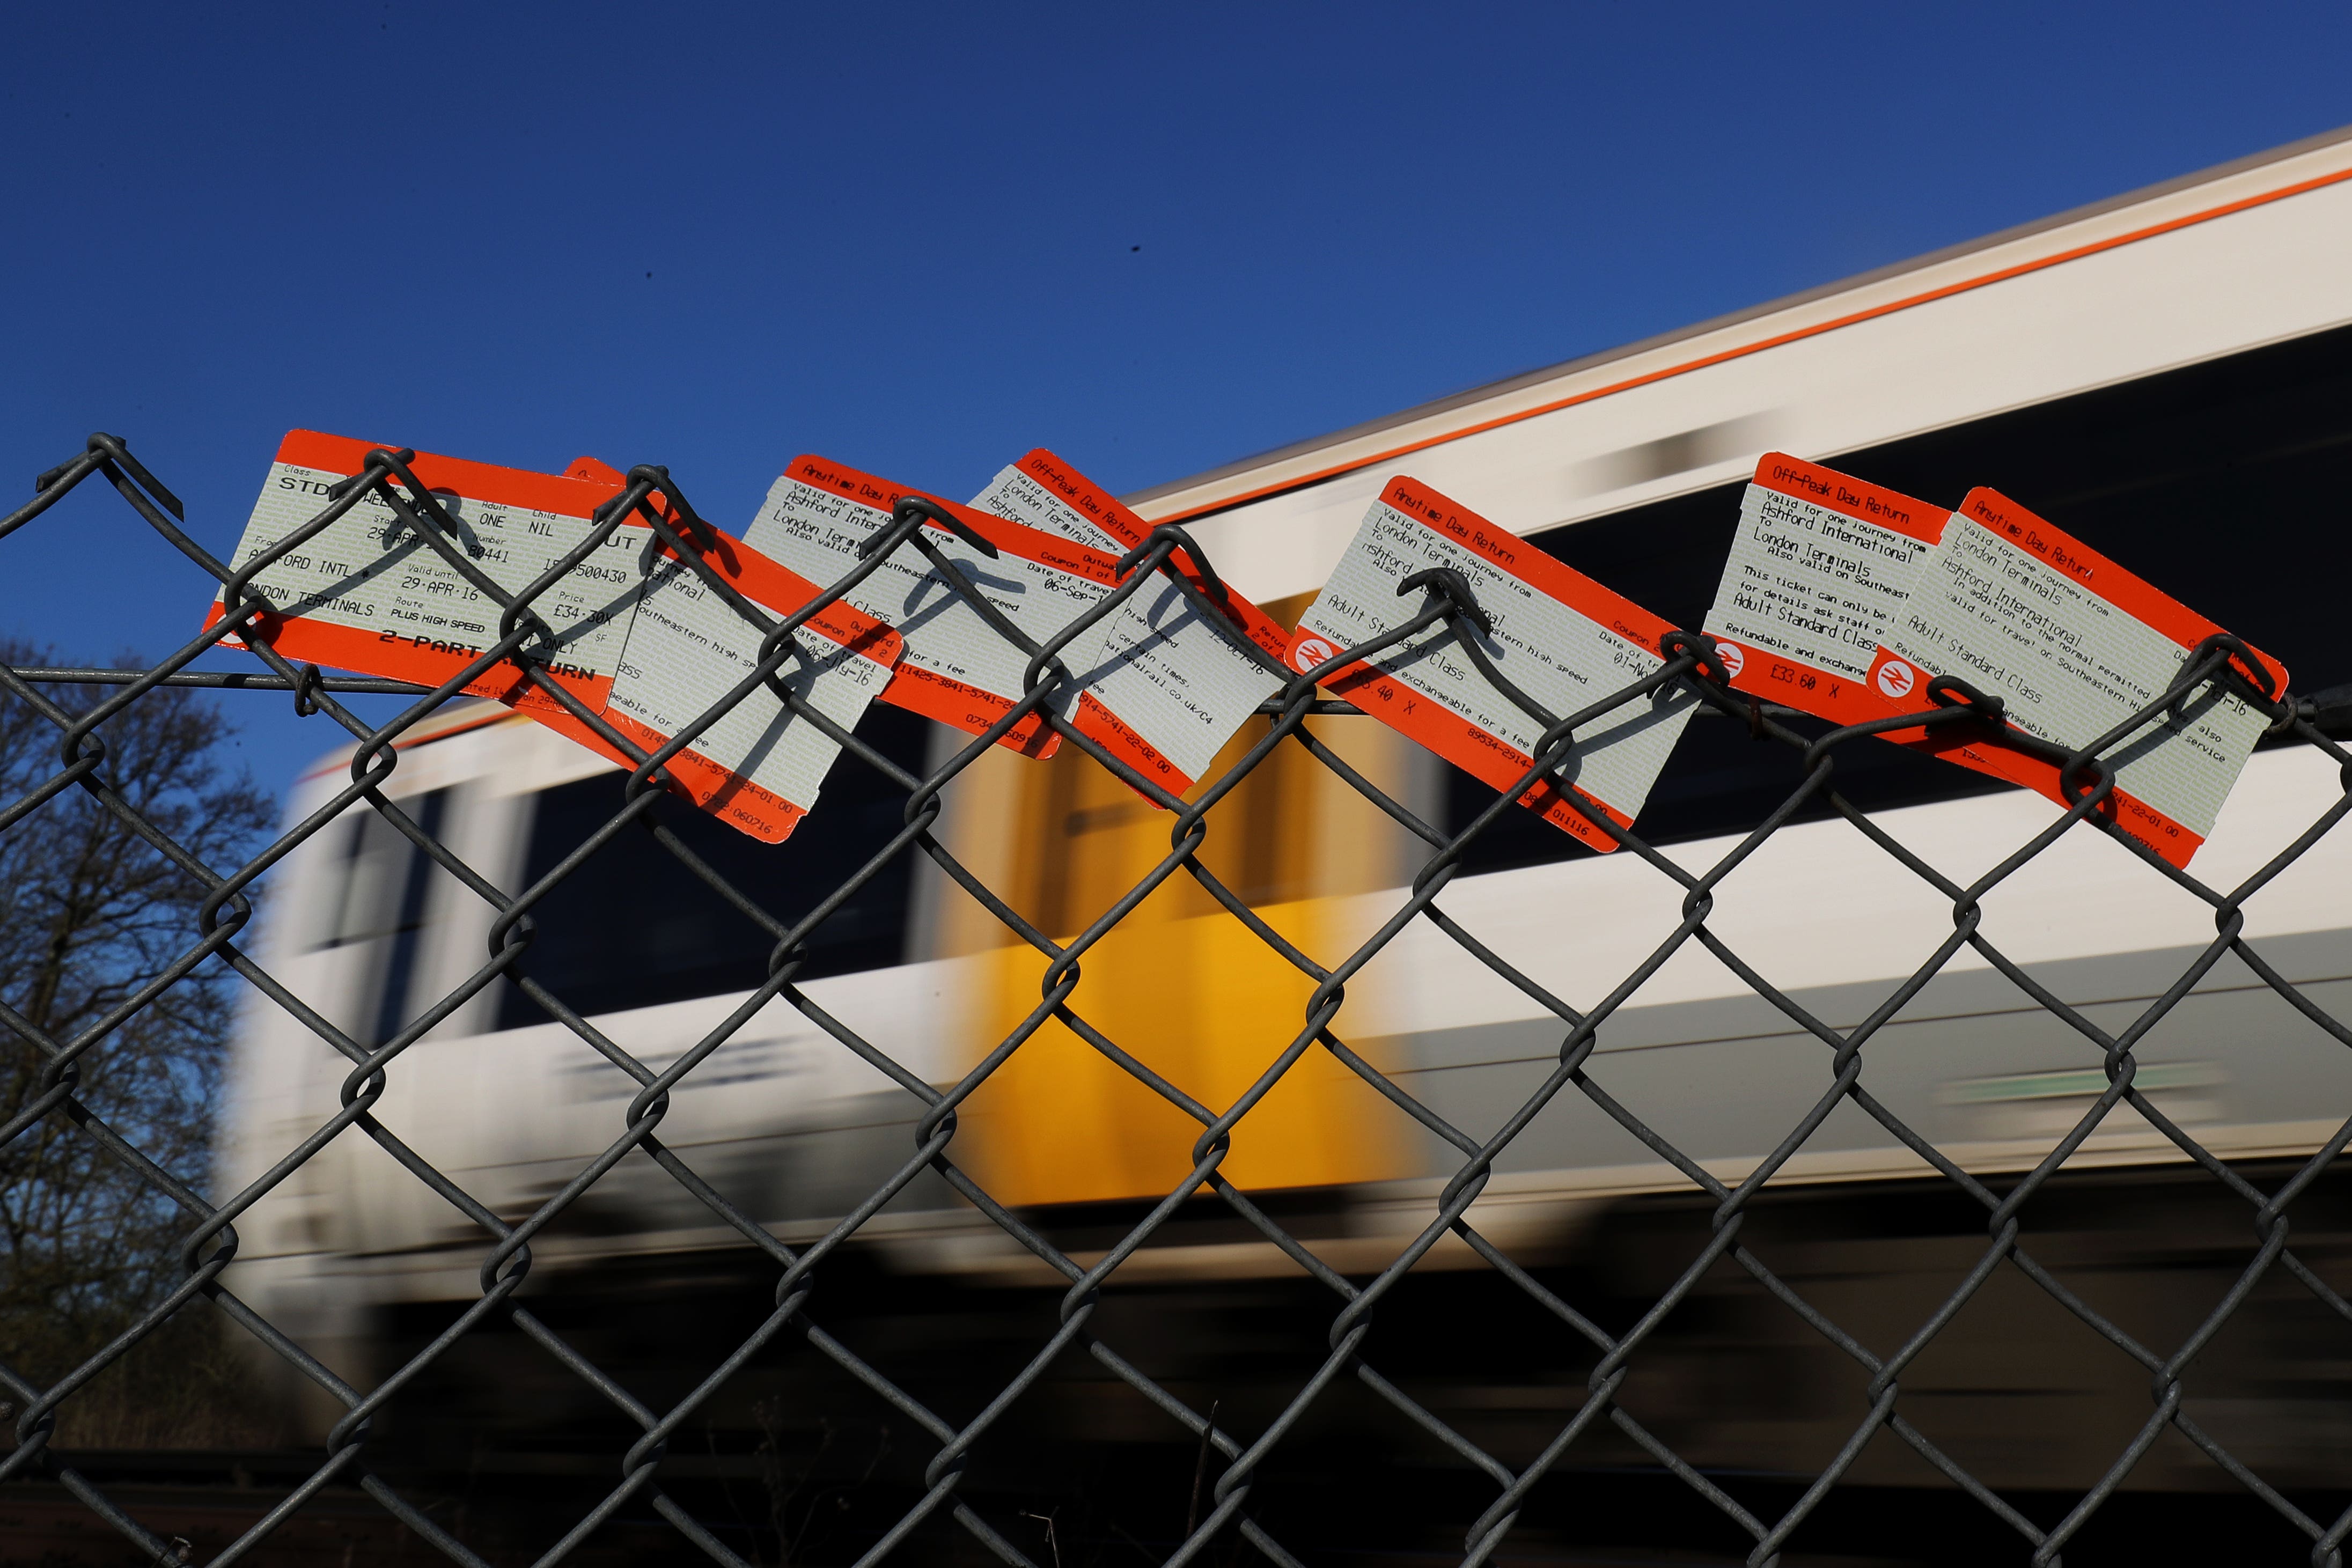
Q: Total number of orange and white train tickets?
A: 7